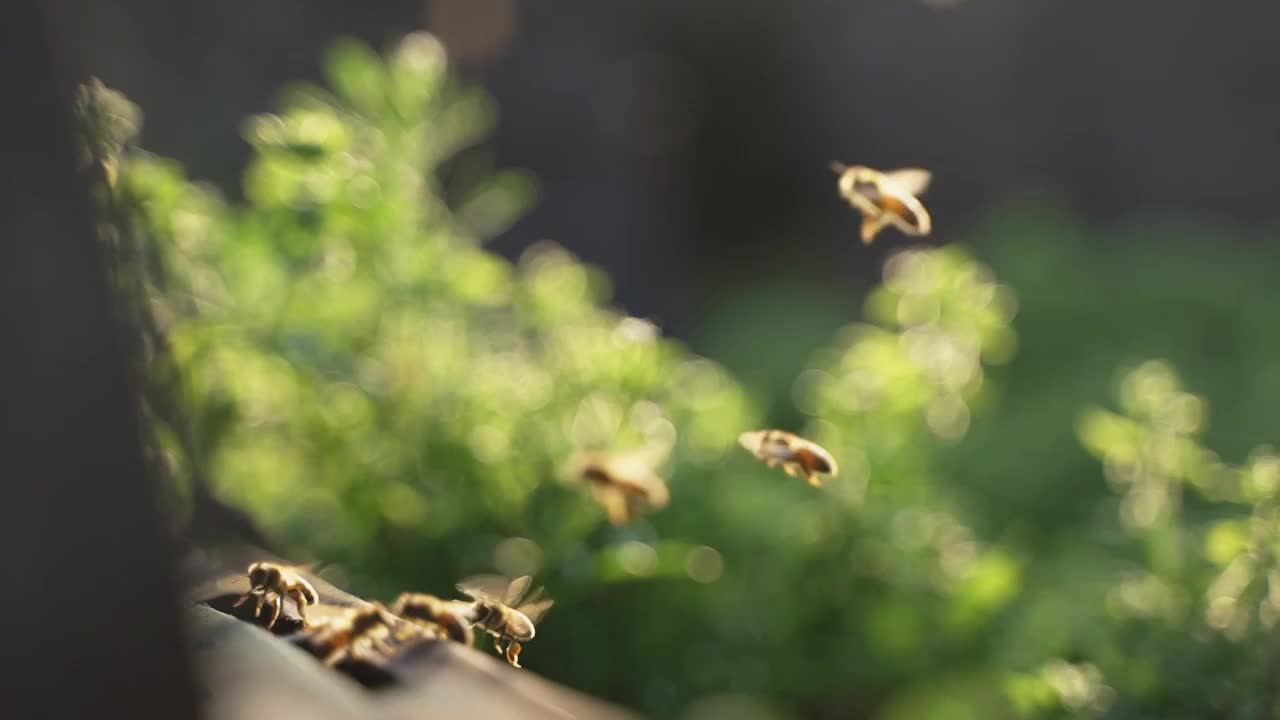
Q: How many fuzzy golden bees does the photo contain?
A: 7